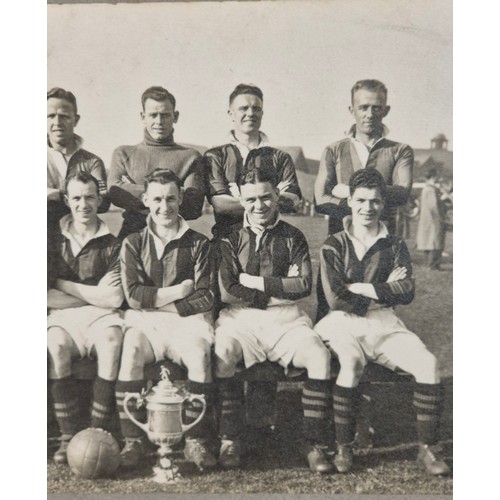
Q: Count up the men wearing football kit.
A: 8